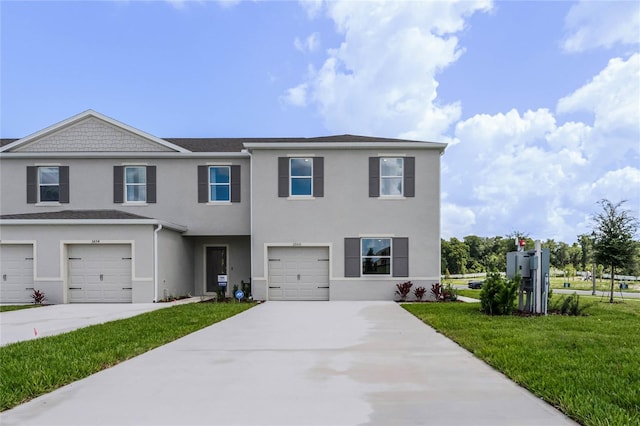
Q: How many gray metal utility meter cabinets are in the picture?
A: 1